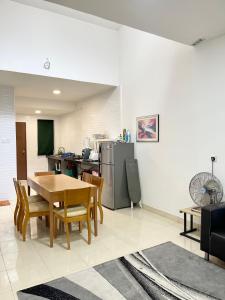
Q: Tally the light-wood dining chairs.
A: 6